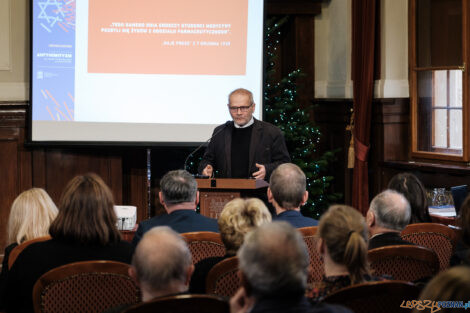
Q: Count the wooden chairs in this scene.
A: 9